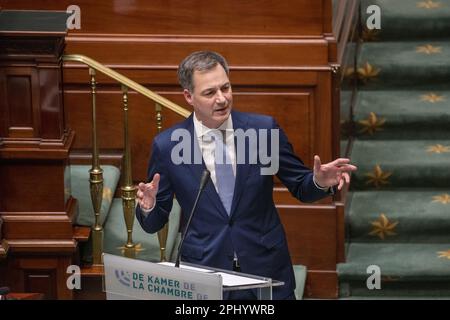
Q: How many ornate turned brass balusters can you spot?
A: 3